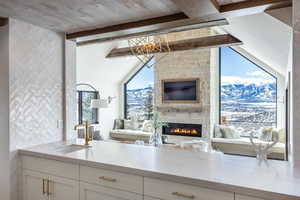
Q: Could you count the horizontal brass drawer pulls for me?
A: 2